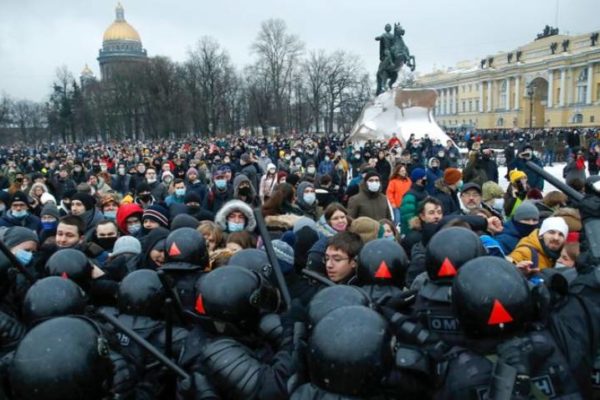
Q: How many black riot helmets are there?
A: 12